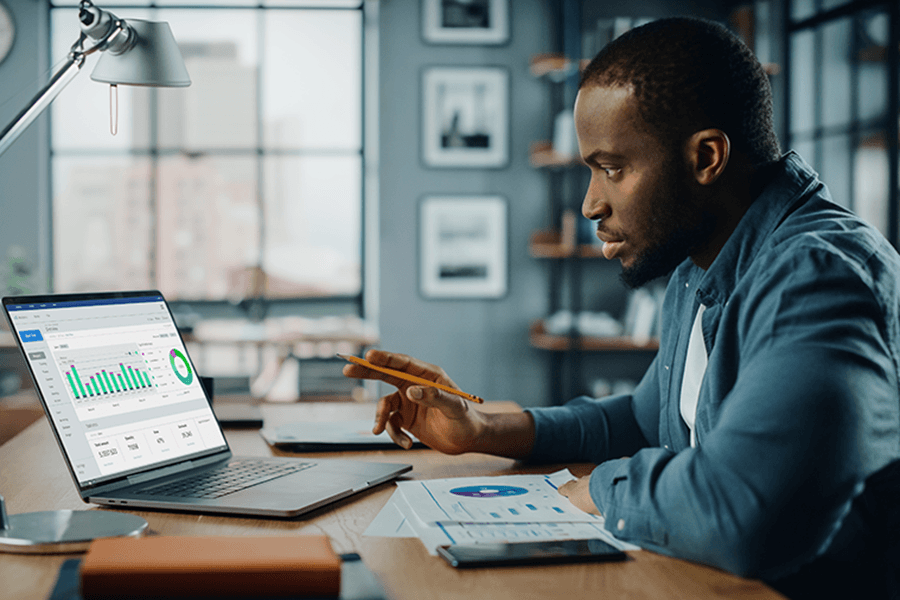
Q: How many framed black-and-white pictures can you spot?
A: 3